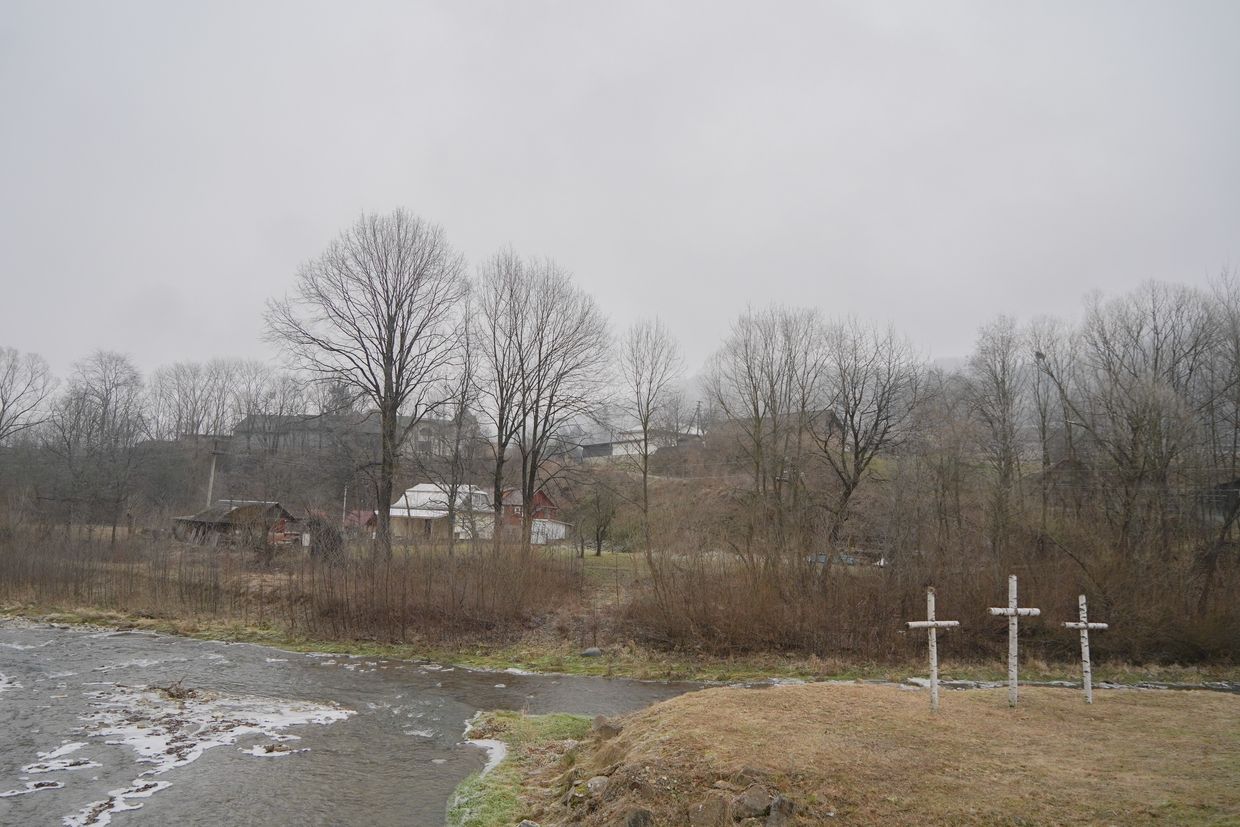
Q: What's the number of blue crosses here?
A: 0